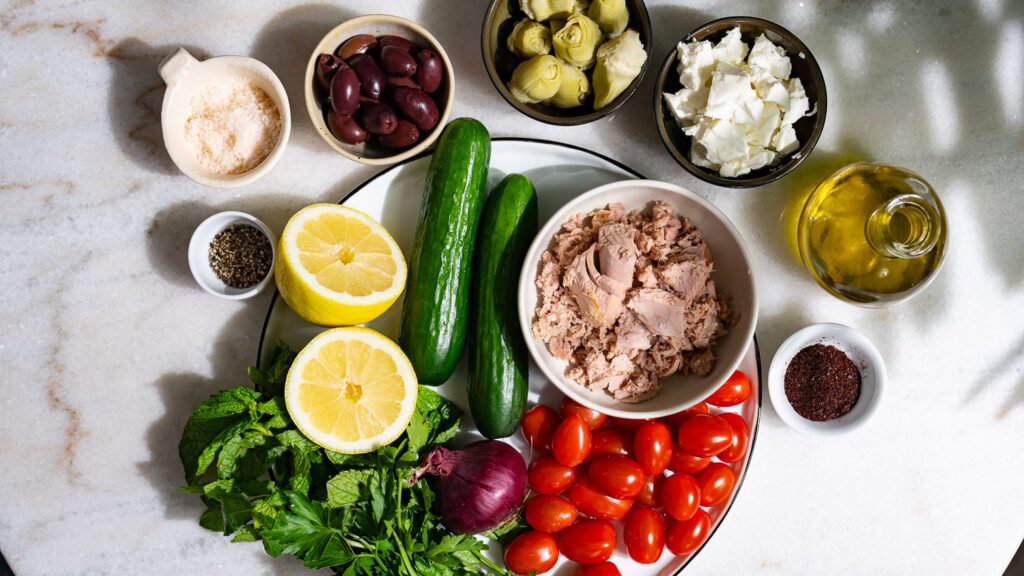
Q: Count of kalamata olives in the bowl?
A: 12